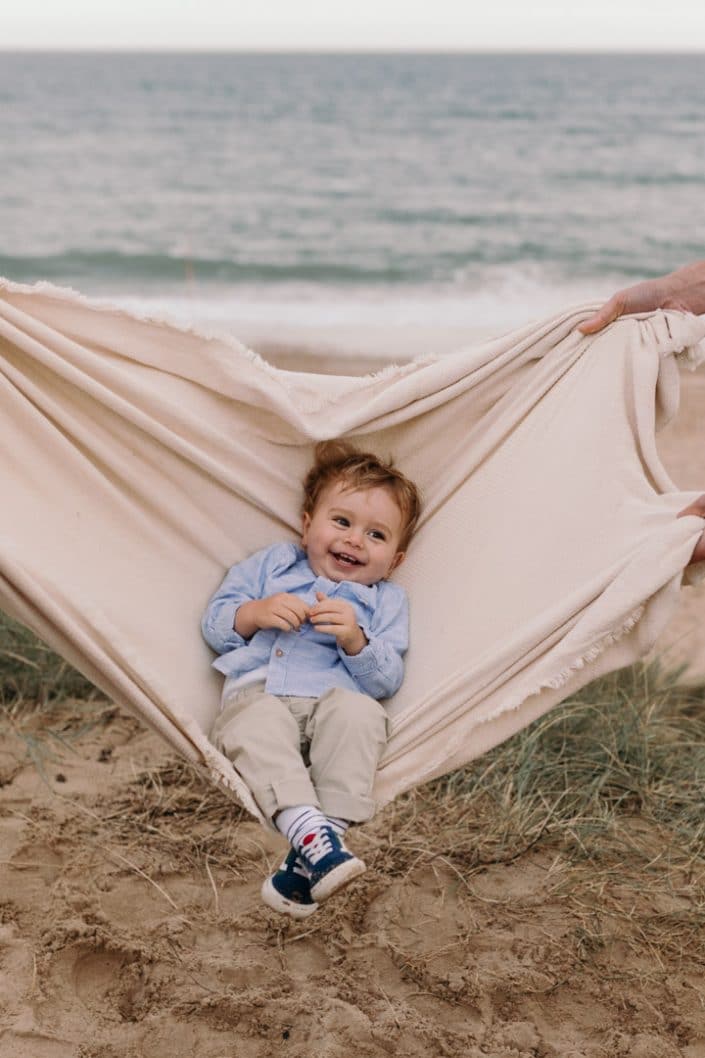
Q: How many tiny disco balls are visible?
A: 0